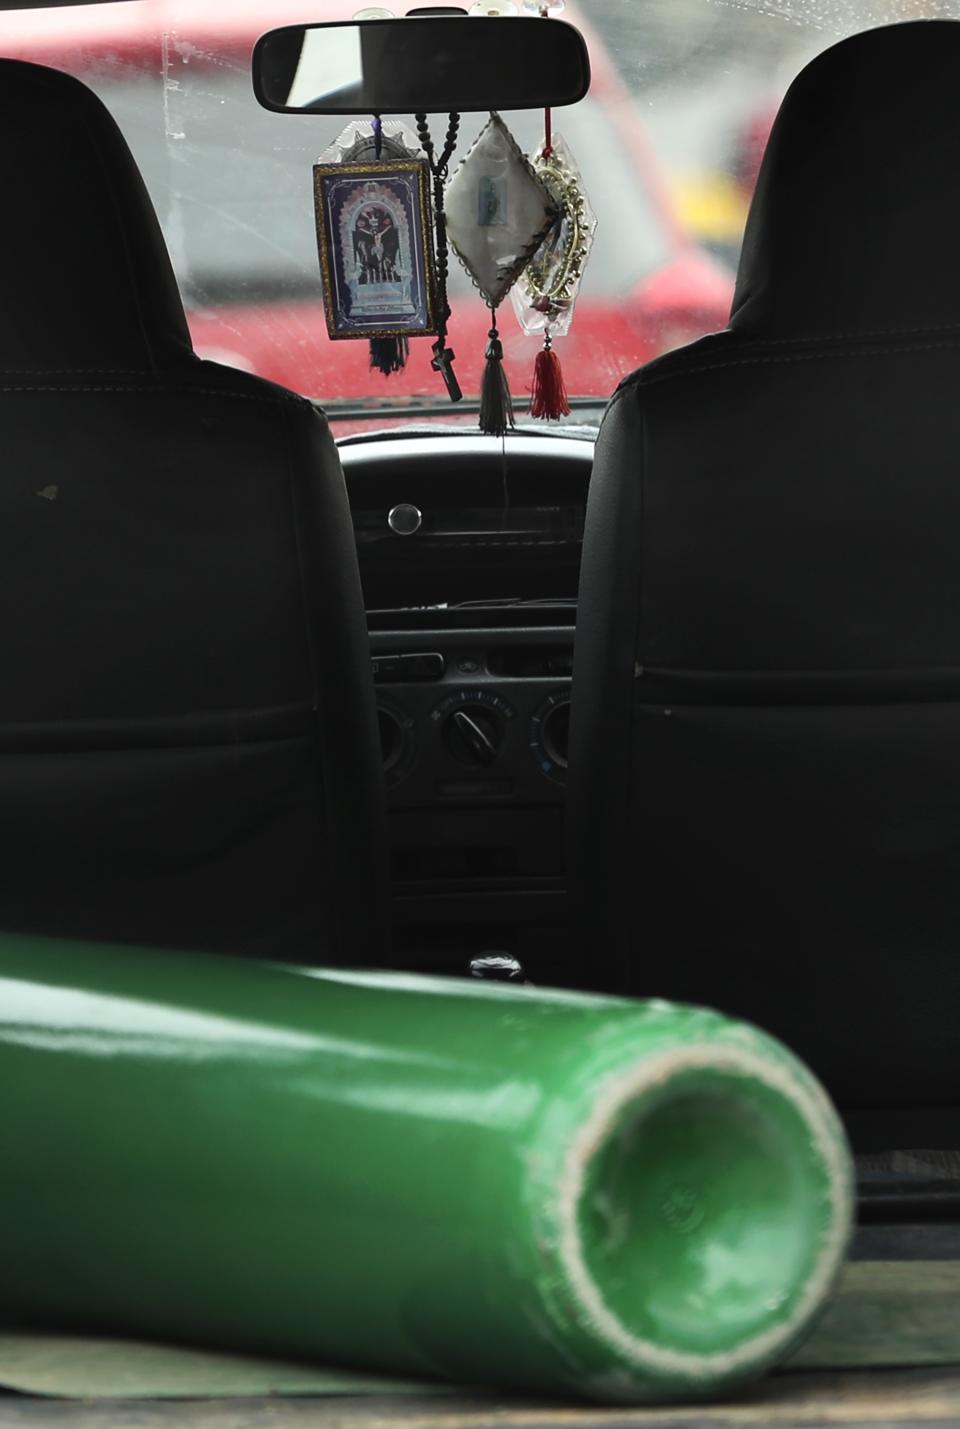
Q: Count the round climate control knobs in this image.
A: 3